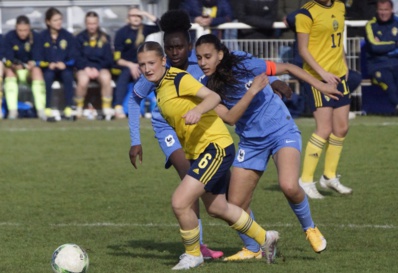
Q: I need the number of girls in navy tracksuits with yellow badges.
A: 4